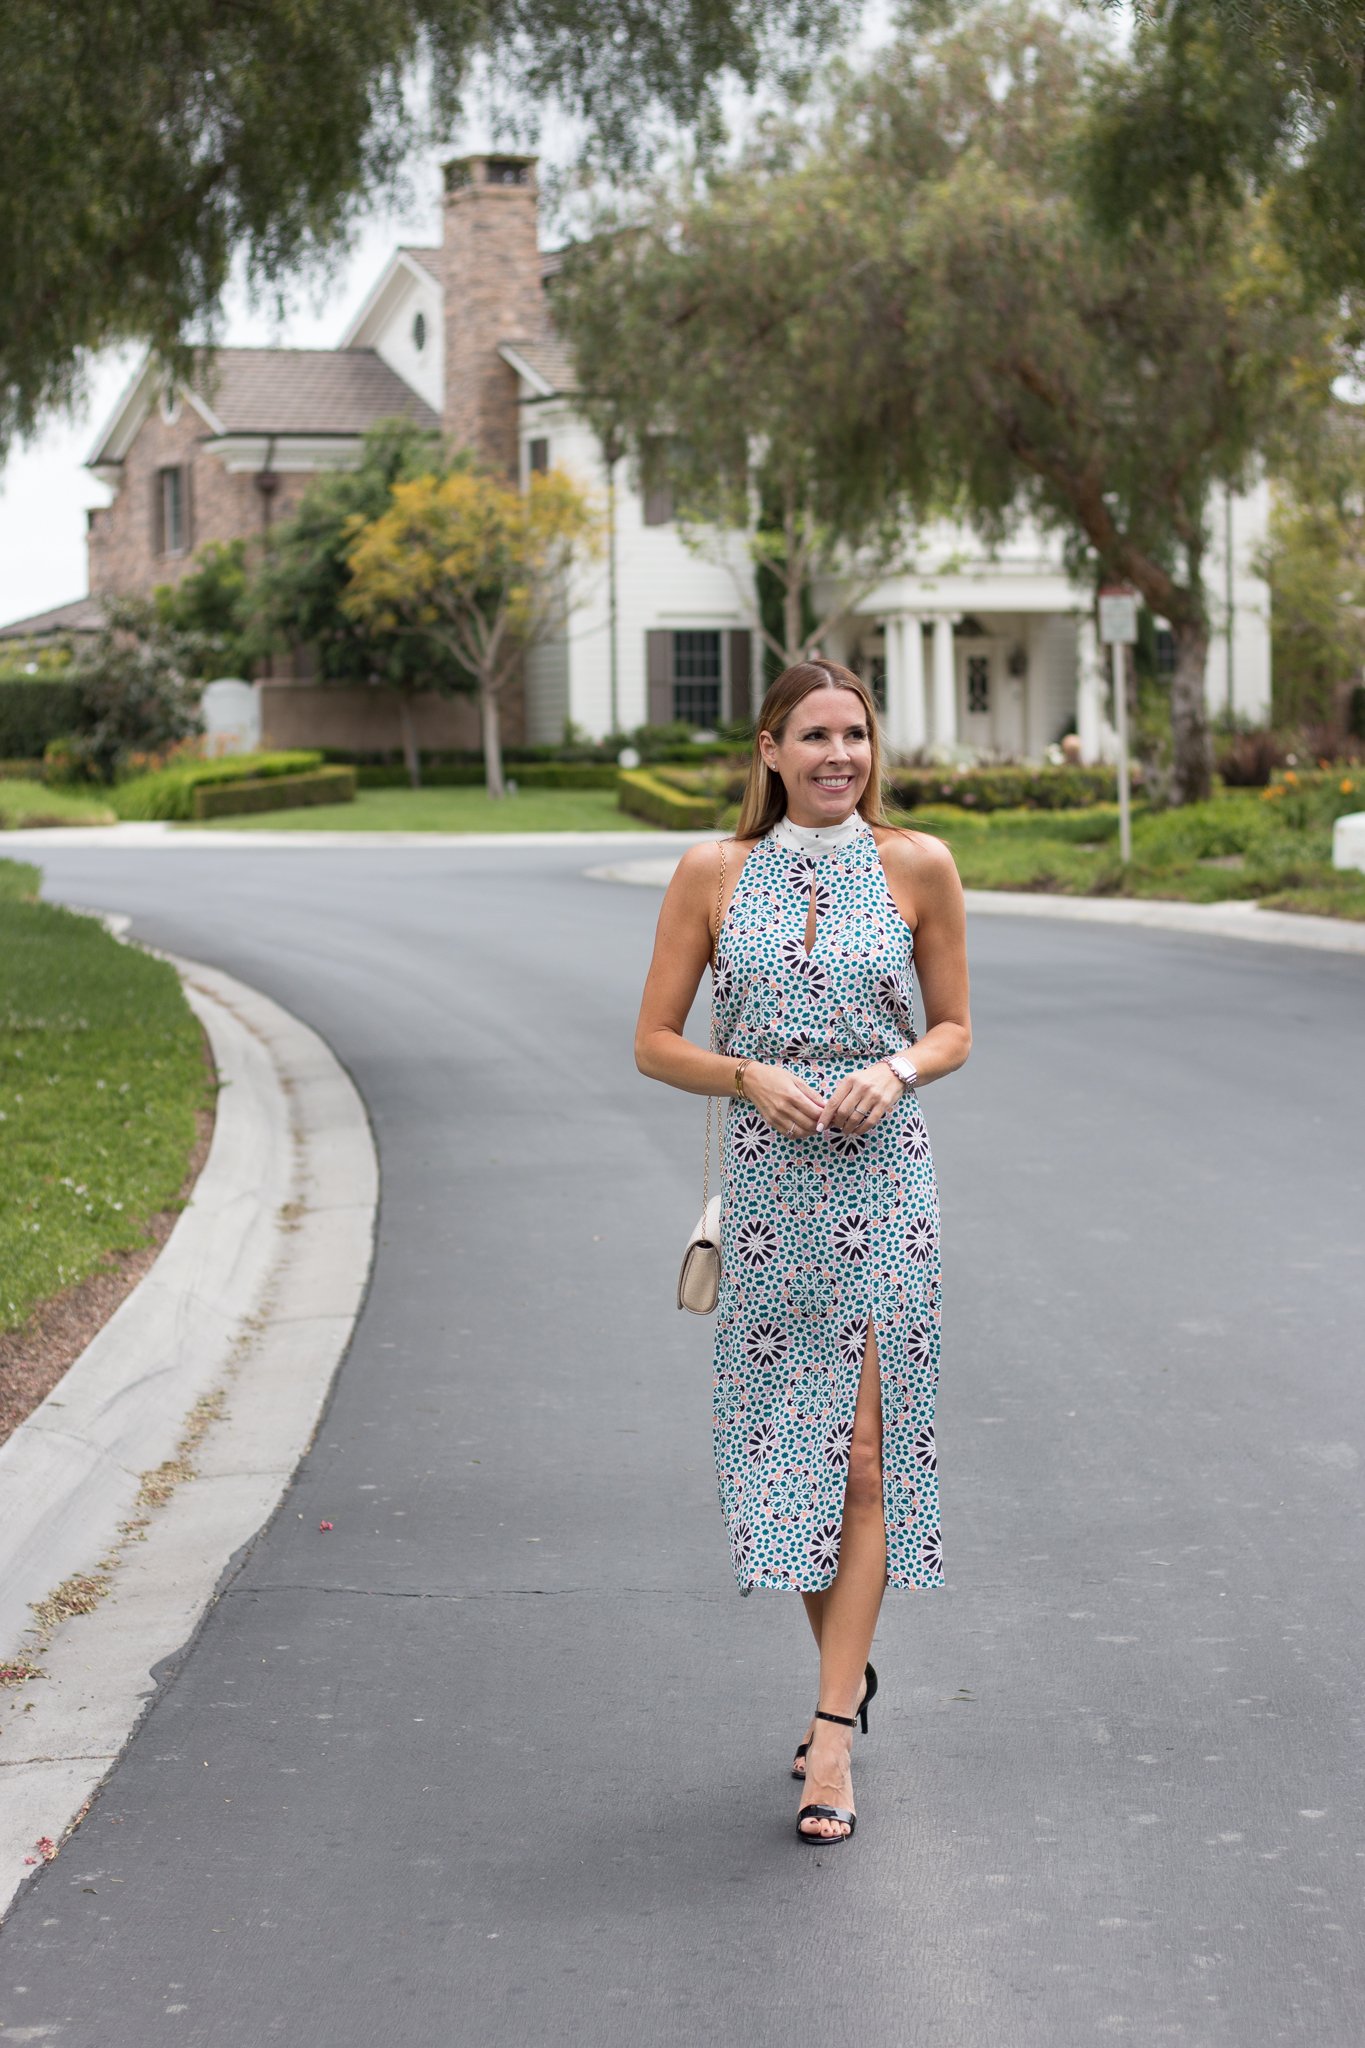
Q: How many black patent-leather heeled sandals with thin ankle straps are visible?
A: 2